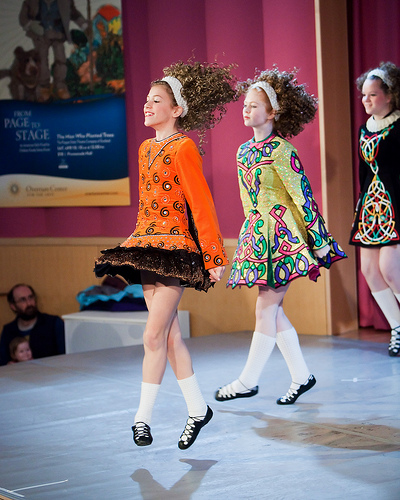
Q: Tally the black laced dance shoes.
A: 5